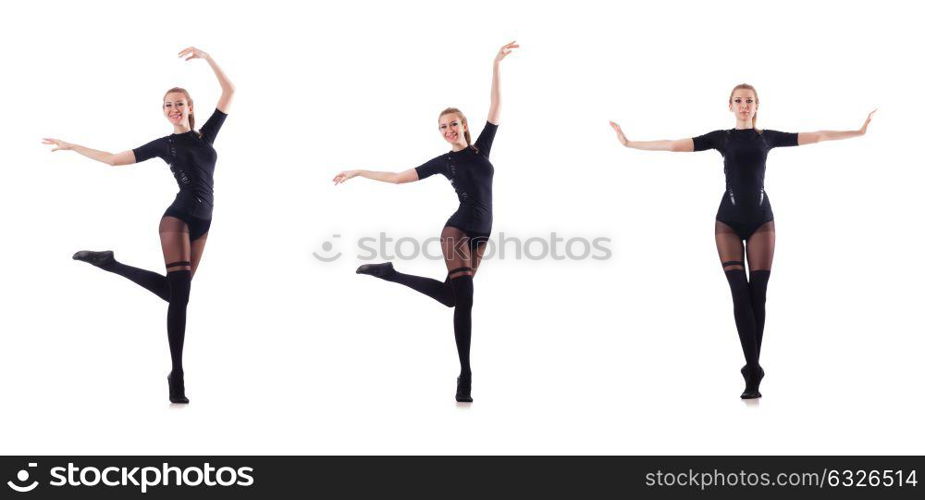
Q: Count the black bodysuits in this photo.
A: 3